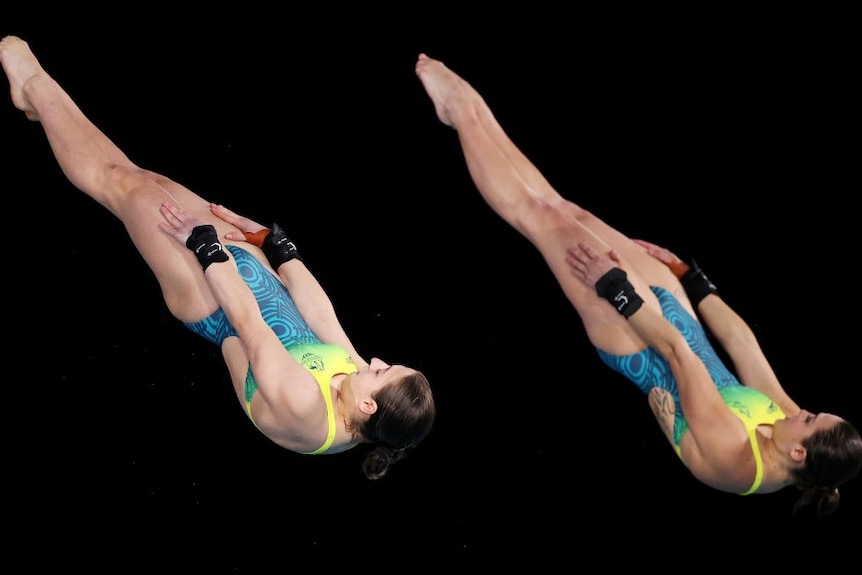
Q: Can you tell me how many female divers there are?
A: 2